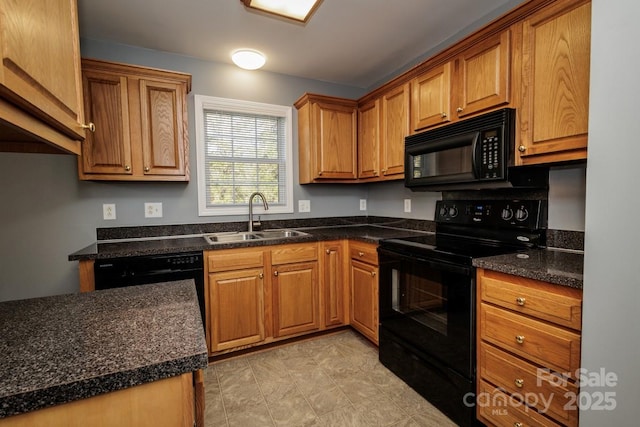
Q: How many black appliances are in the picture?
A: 3